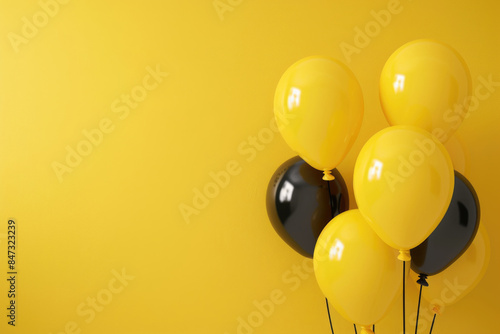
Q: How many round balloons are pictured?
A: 8